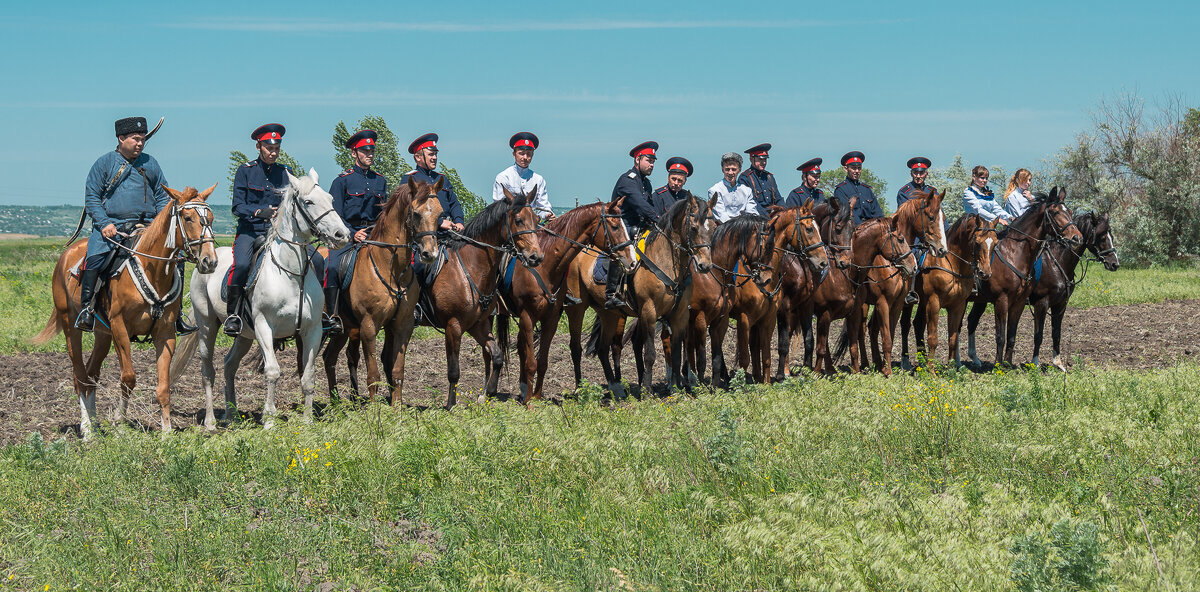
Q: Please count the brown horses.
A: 13